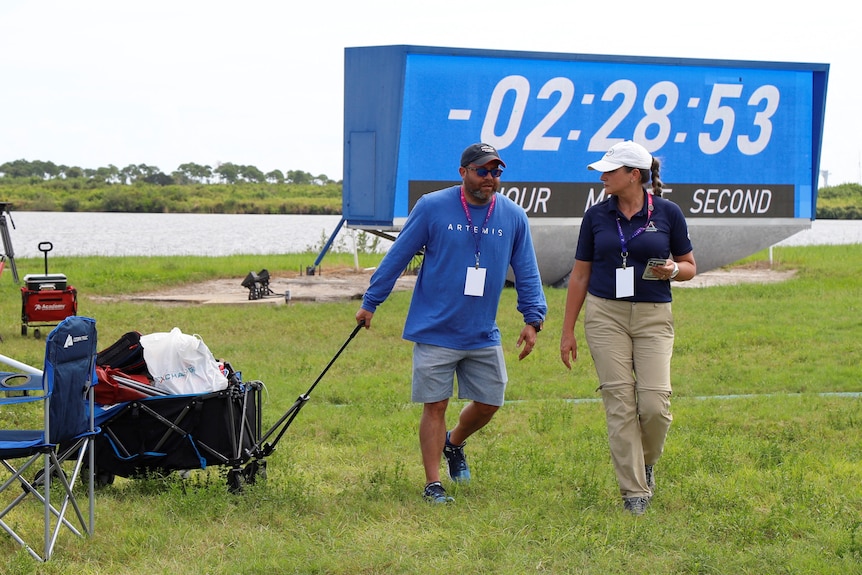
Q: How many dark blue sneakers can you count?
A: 2